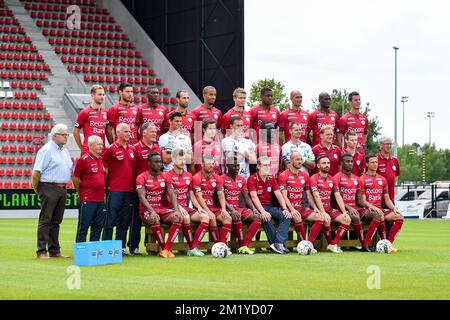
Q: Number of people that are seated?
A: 9